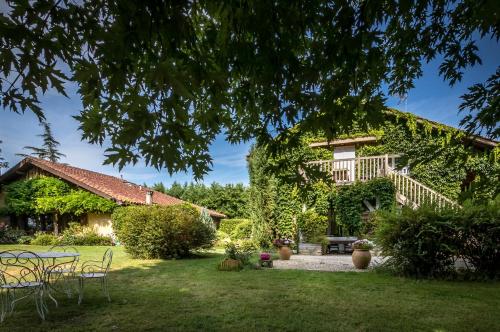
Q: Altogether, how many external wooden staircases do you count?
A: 1